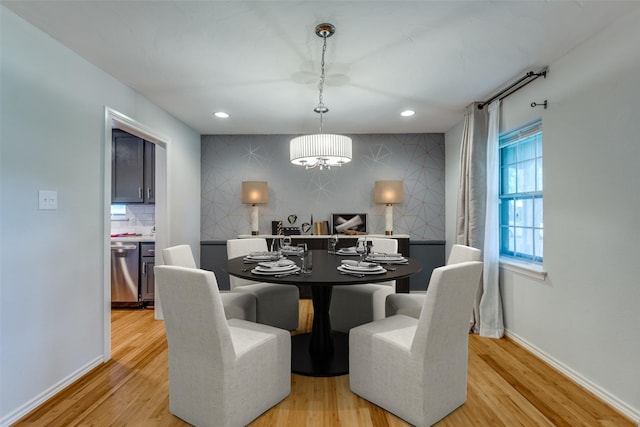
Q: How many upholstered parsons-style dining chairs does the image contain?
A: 6